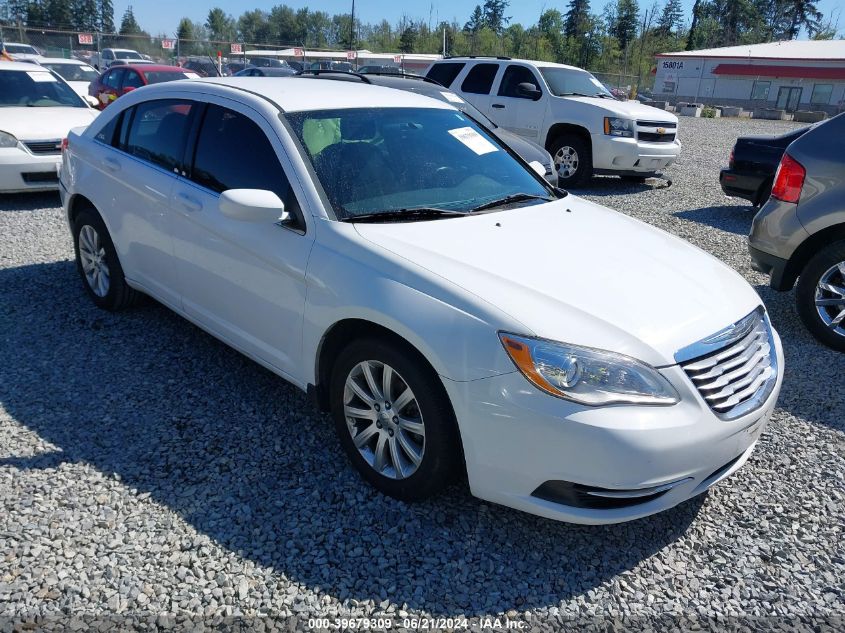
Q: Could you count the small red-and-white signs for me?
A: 6